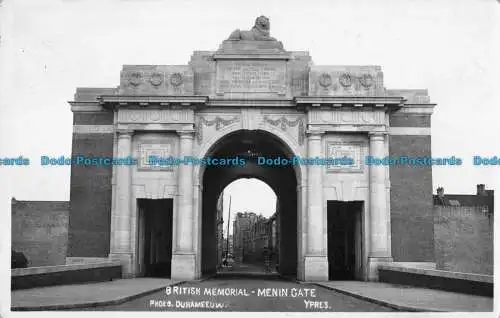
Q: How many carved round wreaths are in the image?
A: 6